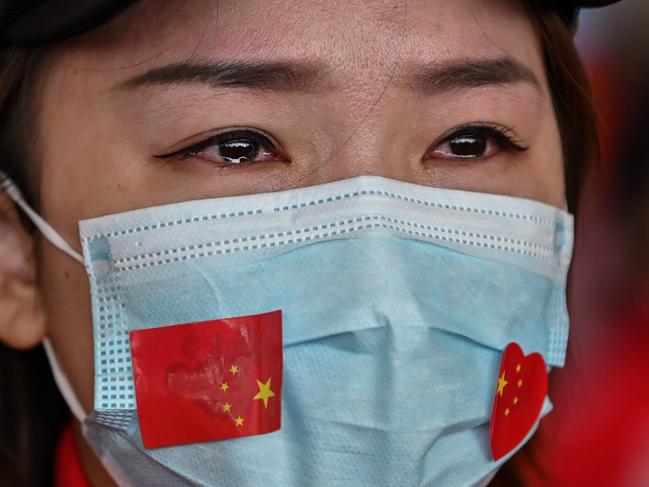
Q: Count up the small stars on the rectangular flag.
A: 4